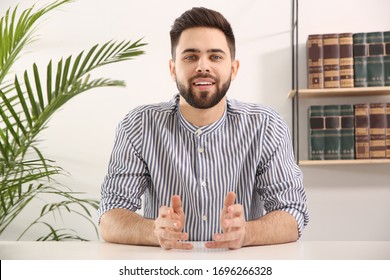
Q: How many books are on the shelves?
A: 12